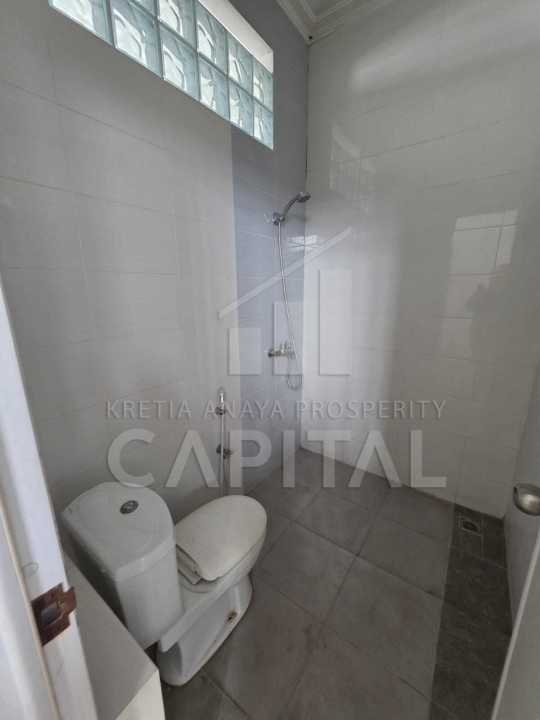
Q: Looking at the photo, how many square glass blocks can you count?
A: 11